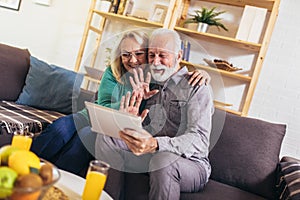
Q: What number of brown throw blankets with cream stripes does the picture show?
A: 2